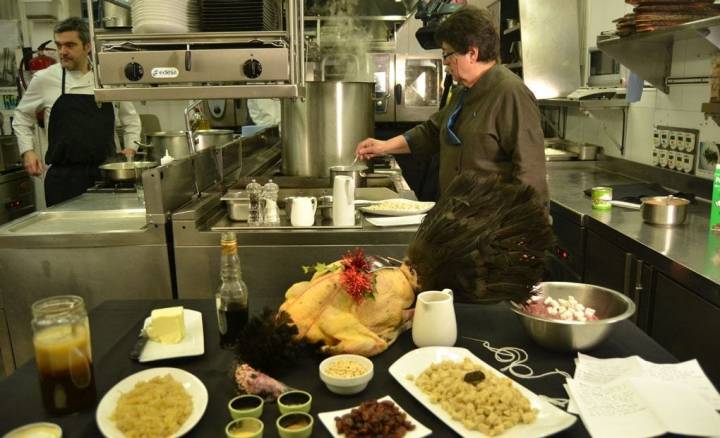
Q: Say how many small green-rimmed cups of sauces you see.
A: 4